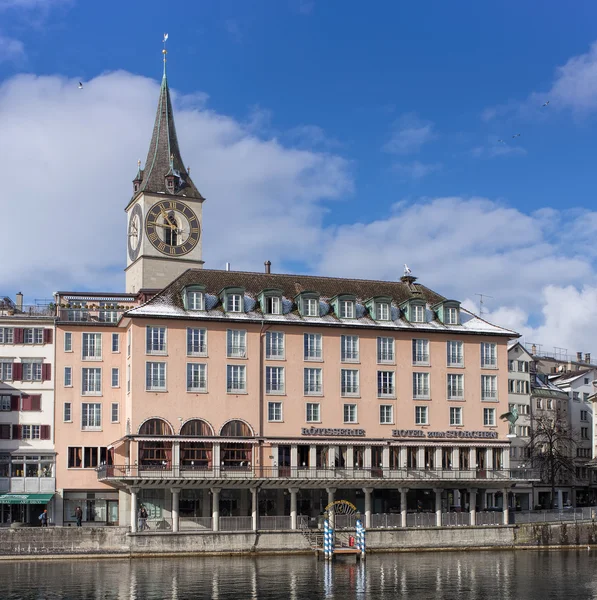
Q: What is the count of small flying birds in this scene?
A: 4